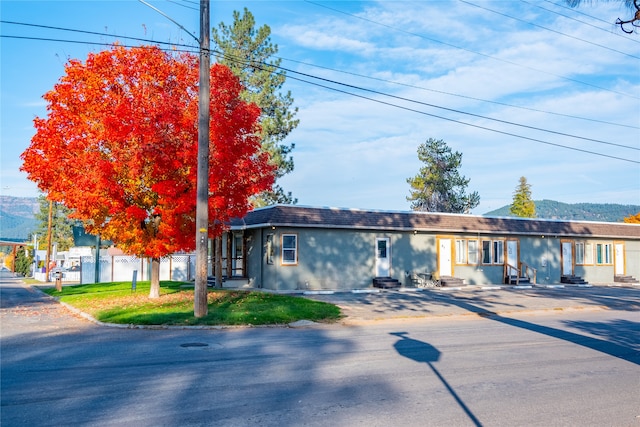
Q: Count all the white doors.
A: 5